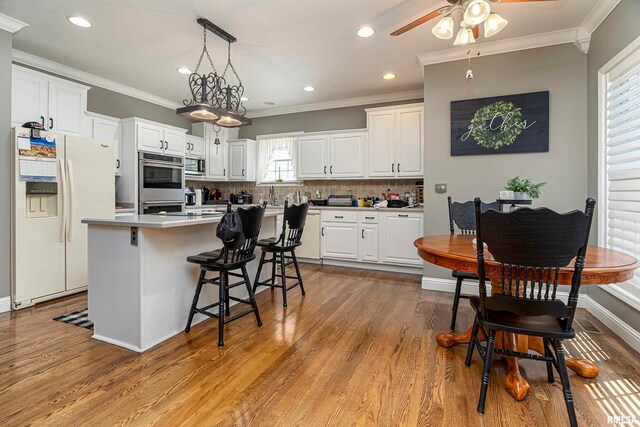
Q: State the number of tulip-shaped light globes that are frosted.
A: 4